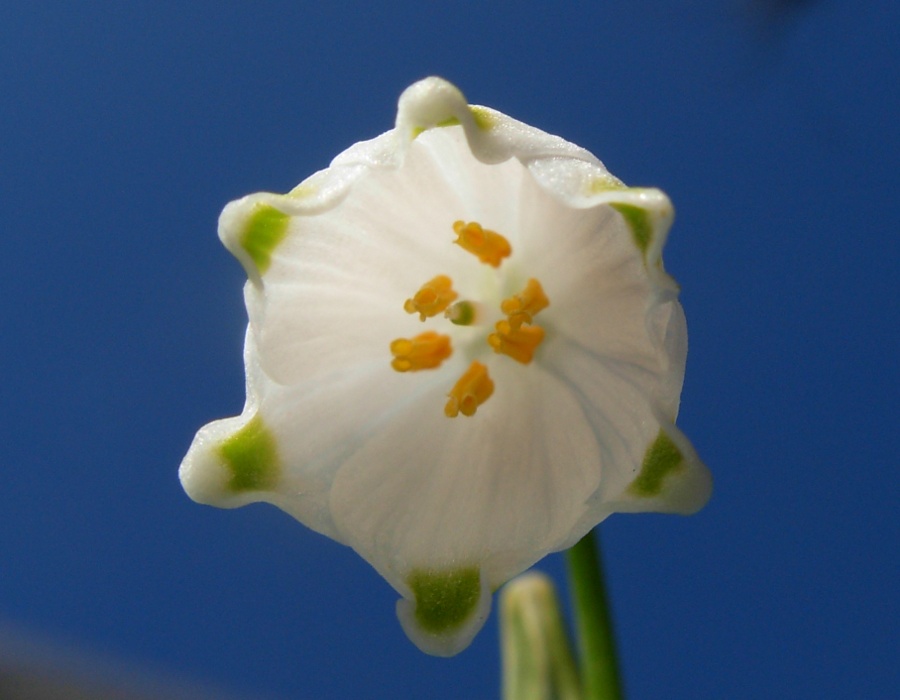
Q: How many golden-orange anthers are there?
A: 6